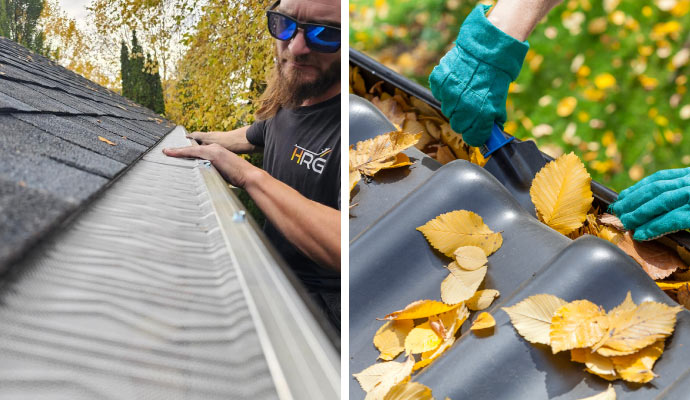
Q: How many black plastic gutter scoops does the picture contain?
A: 1